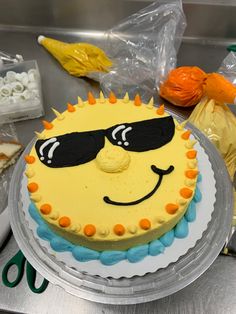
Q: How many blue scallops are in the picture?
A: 12